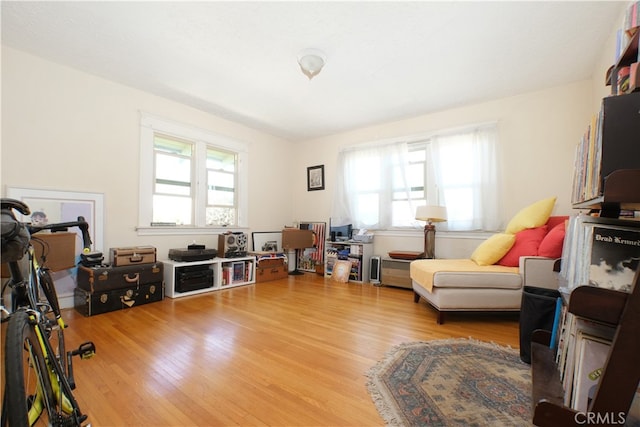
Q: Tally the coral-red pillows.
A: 2